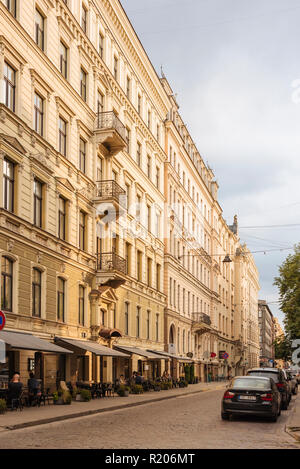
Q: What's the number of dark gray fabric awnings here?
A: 4